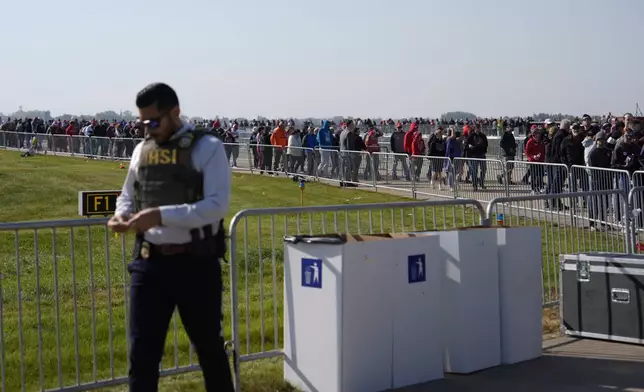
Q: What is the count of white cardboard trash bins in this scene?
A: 4